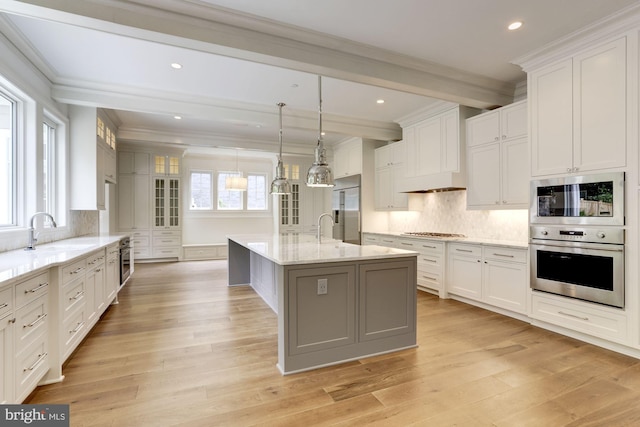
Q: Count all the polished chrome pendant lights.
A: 2